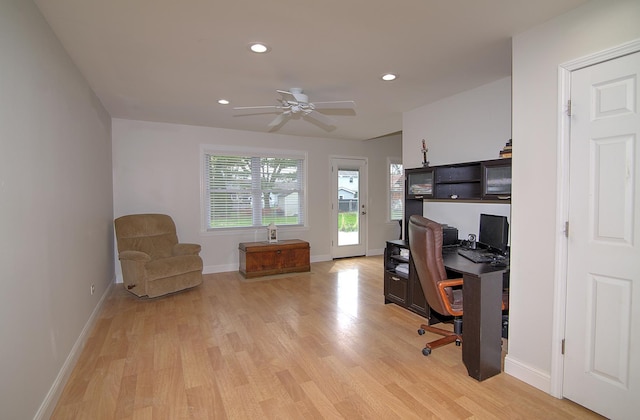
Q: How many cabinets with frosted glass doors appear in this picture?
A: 2